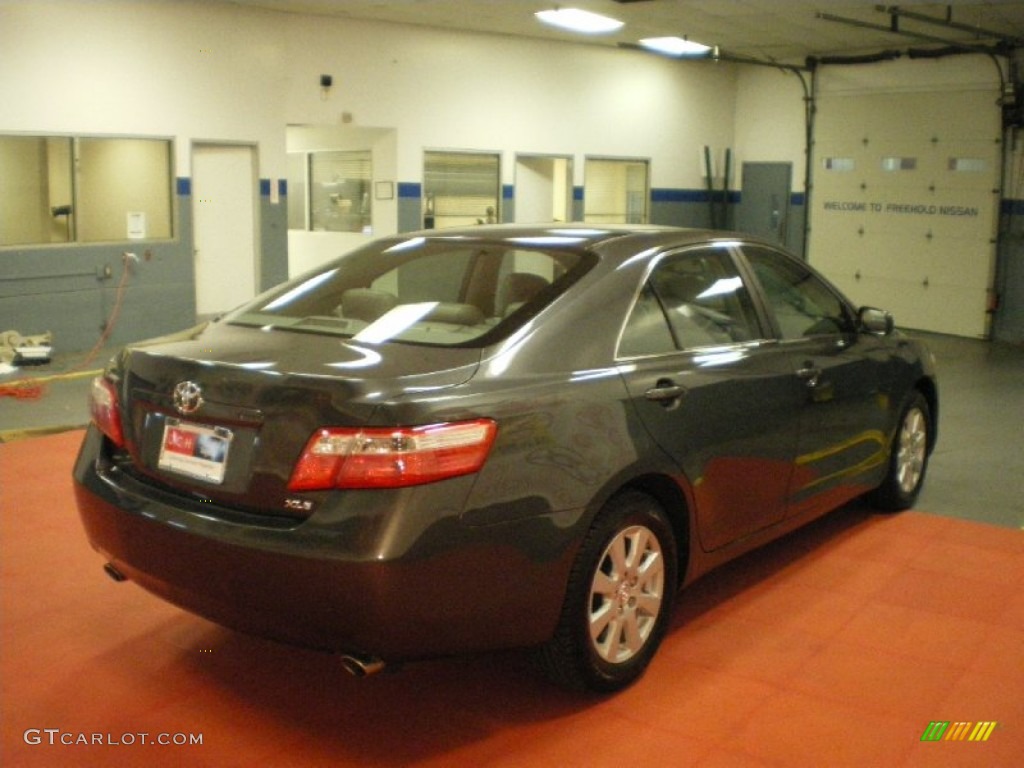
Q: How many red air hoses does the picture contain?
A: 1